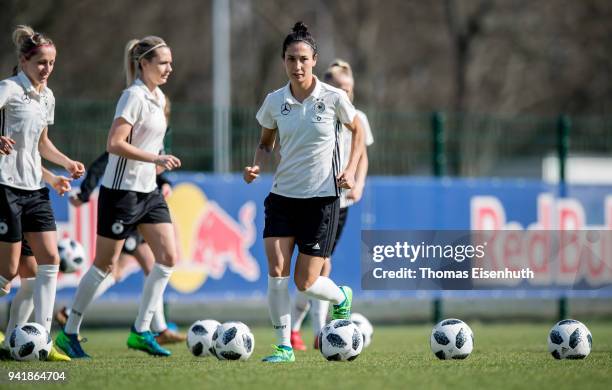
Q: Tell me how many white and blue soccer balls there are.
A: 8